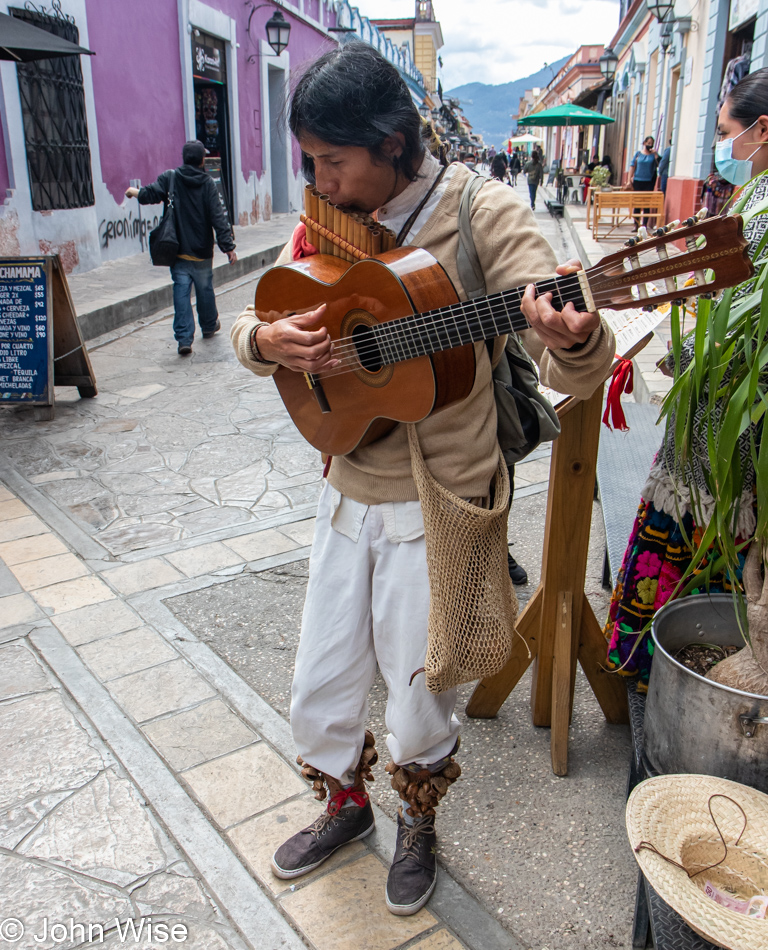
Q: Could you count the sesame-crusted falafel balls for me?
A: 0